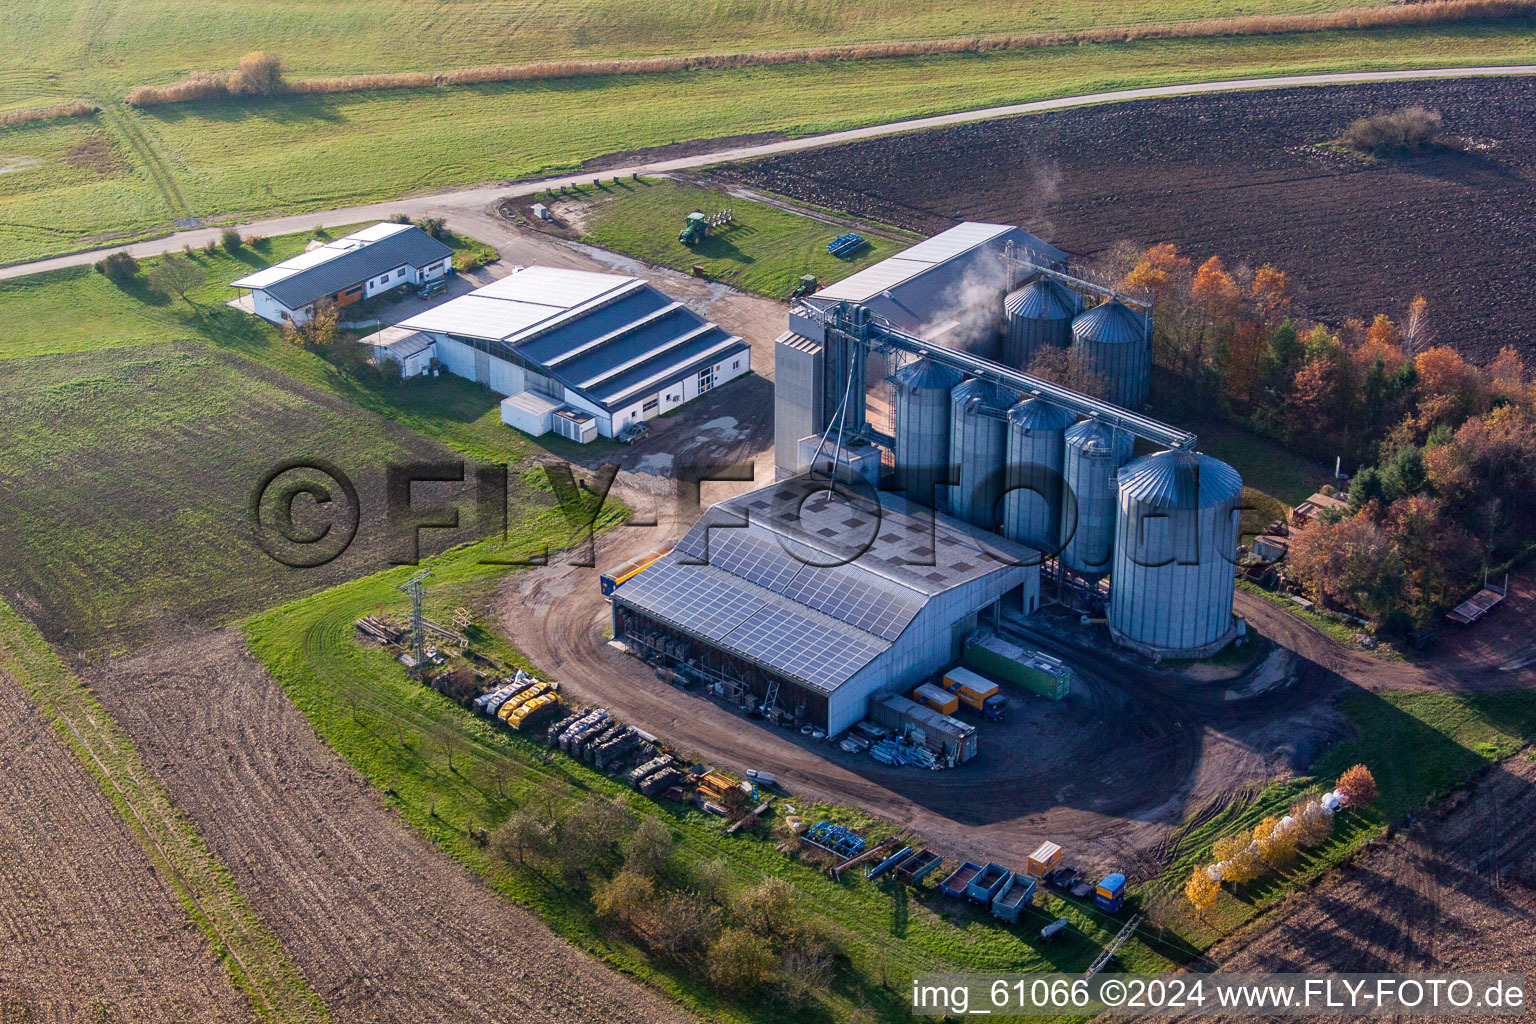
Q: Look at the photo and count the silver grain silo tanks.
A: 7